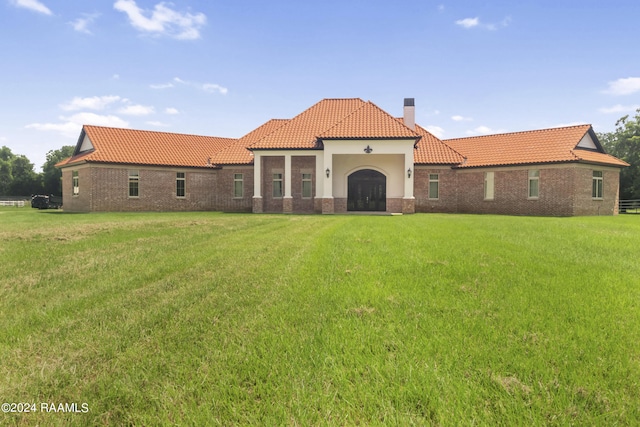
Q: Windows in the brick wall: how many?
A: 10